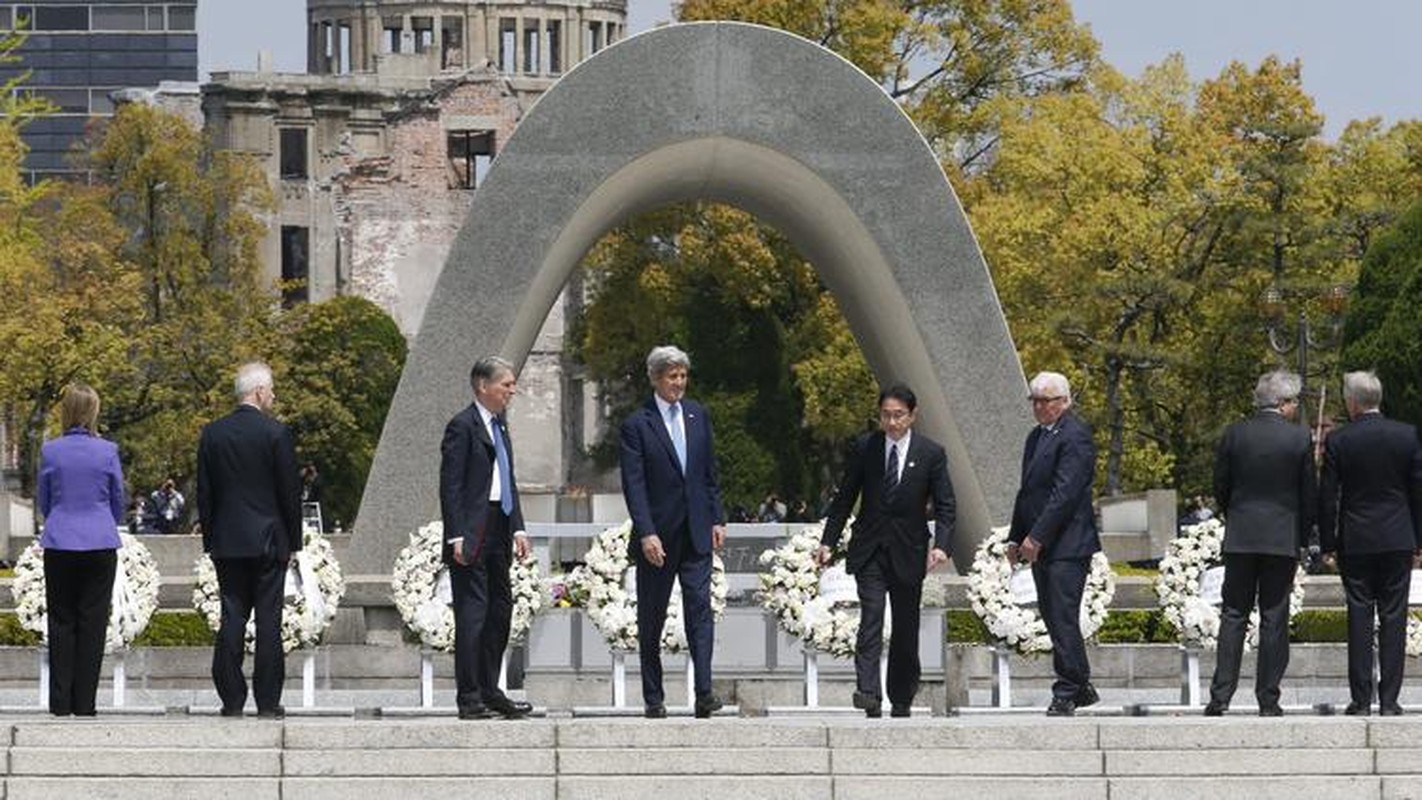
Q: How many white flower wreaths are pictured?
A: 8